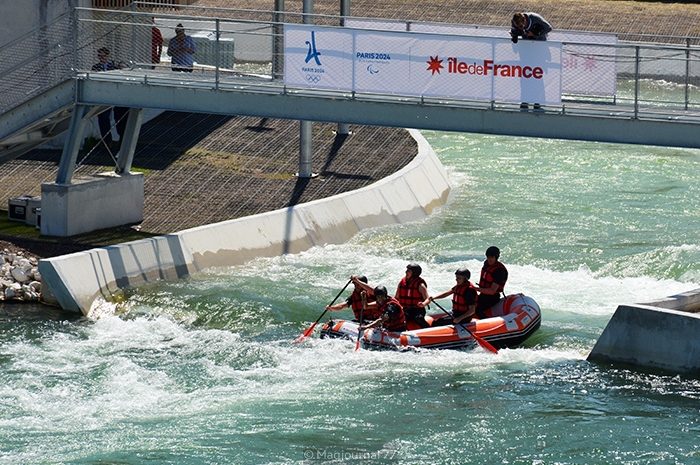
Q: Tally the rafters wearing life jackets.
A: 5